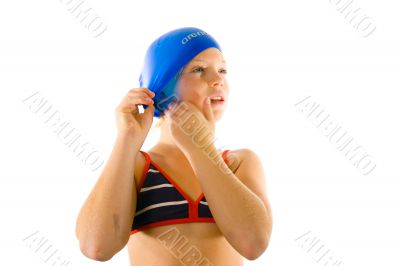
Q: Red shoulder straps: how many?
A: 2